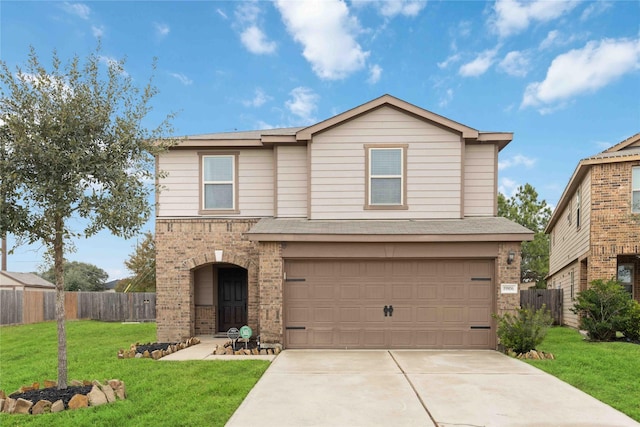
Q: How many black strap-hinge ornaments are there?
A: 4